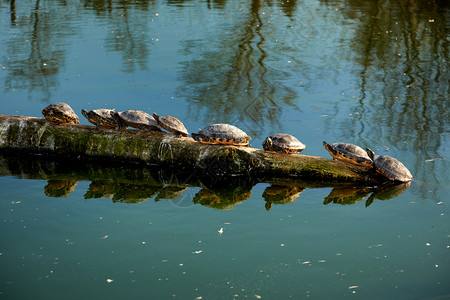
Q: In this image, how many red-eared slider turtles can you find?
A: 8